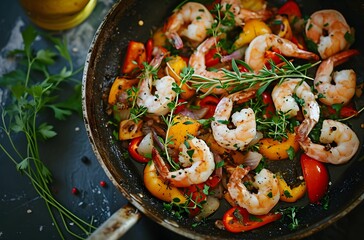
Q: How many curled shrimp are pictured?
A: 12